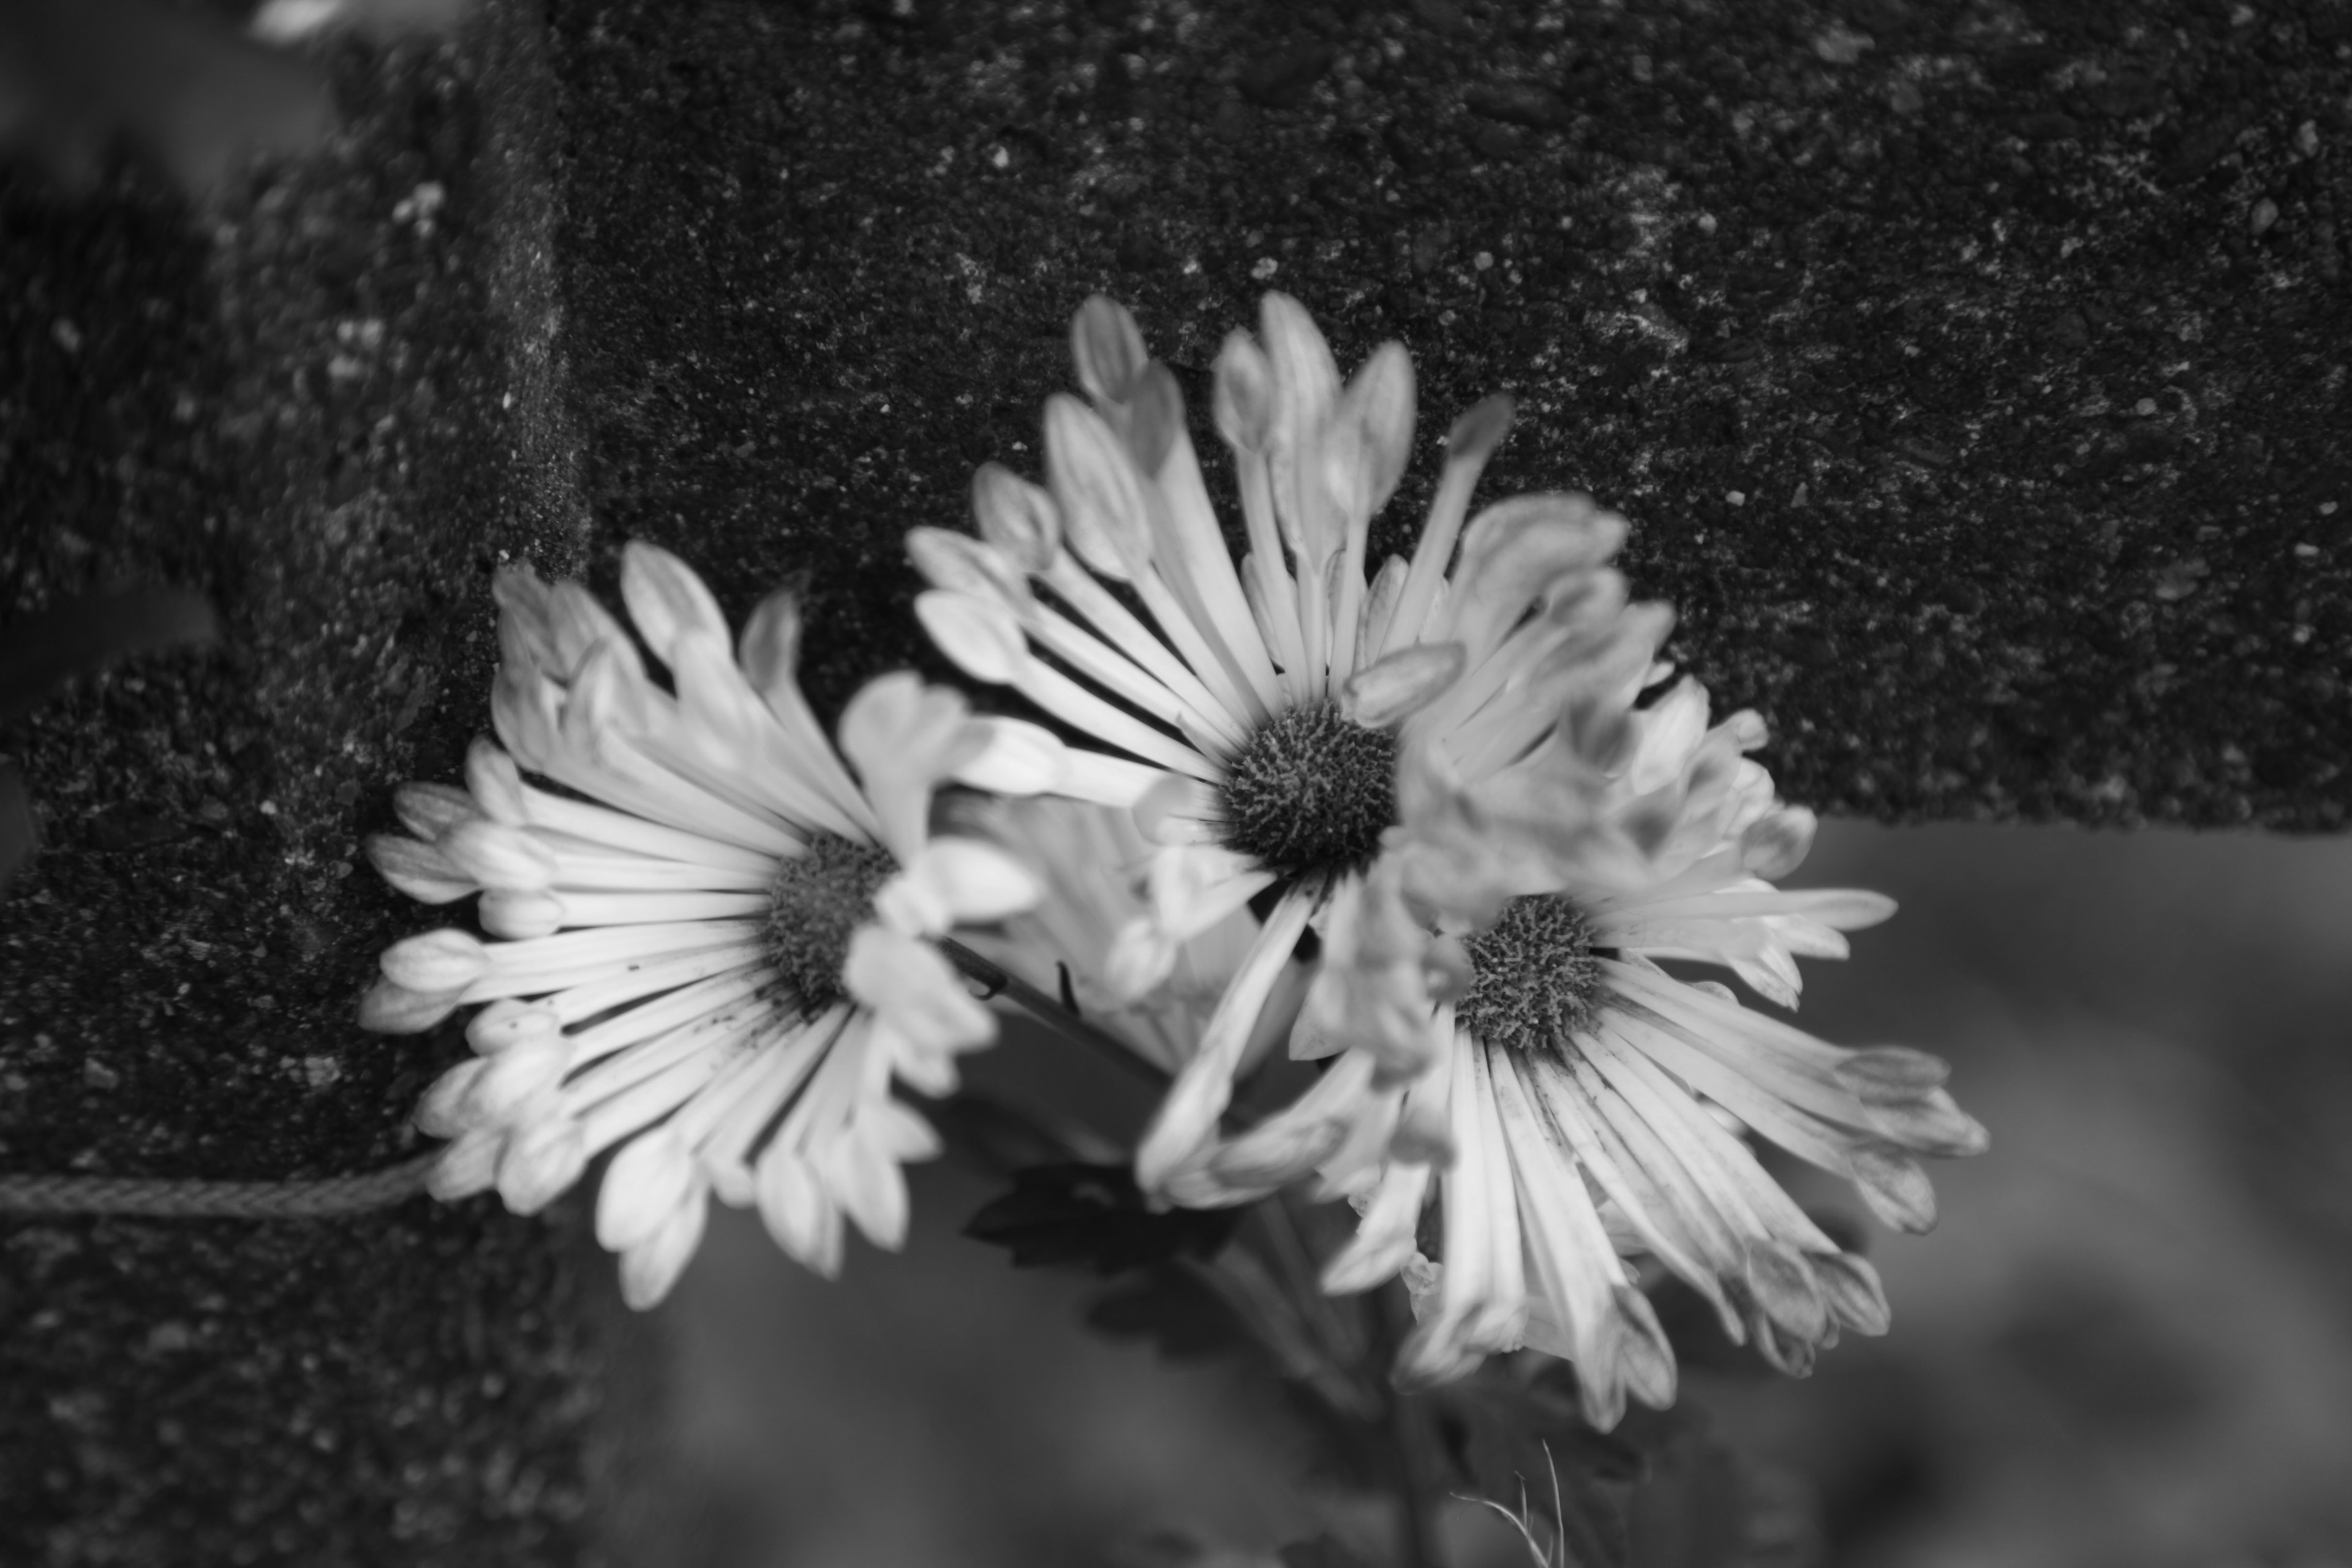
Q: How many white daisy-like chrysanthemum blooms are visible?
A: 3